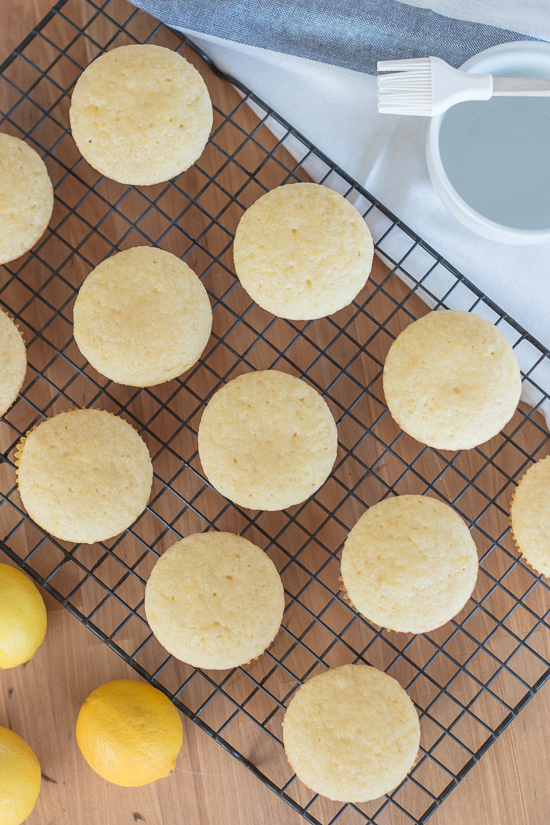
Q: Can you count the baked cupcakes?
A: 12